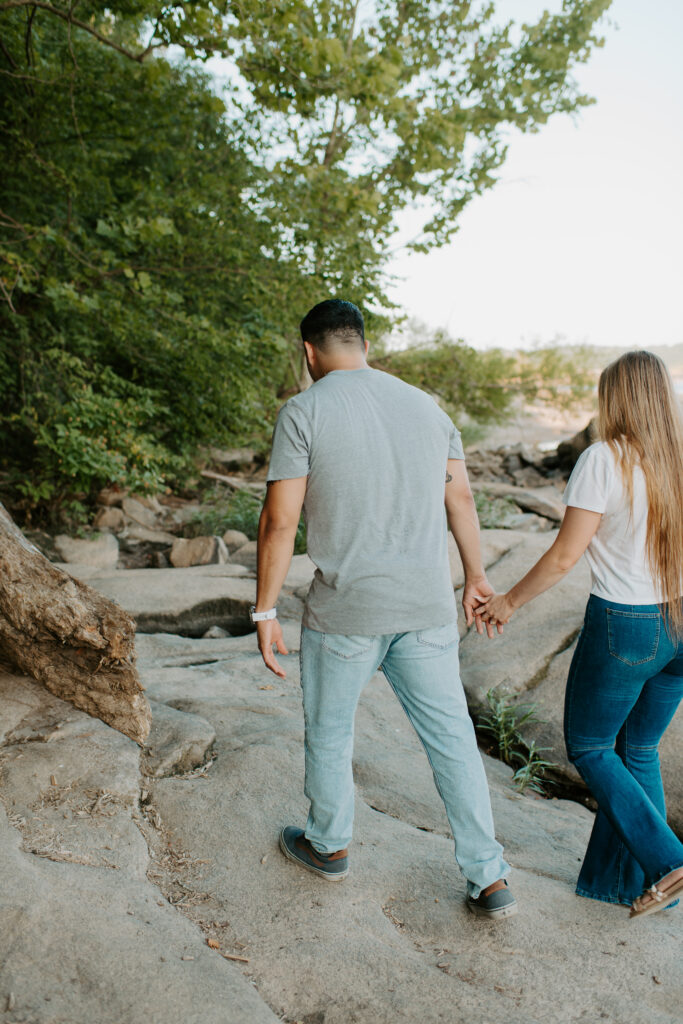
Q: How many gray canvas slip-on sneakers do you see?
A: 2